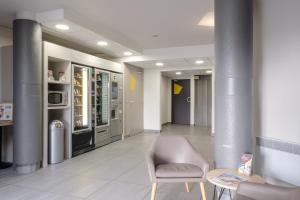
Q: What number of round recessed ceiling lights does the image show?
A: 7